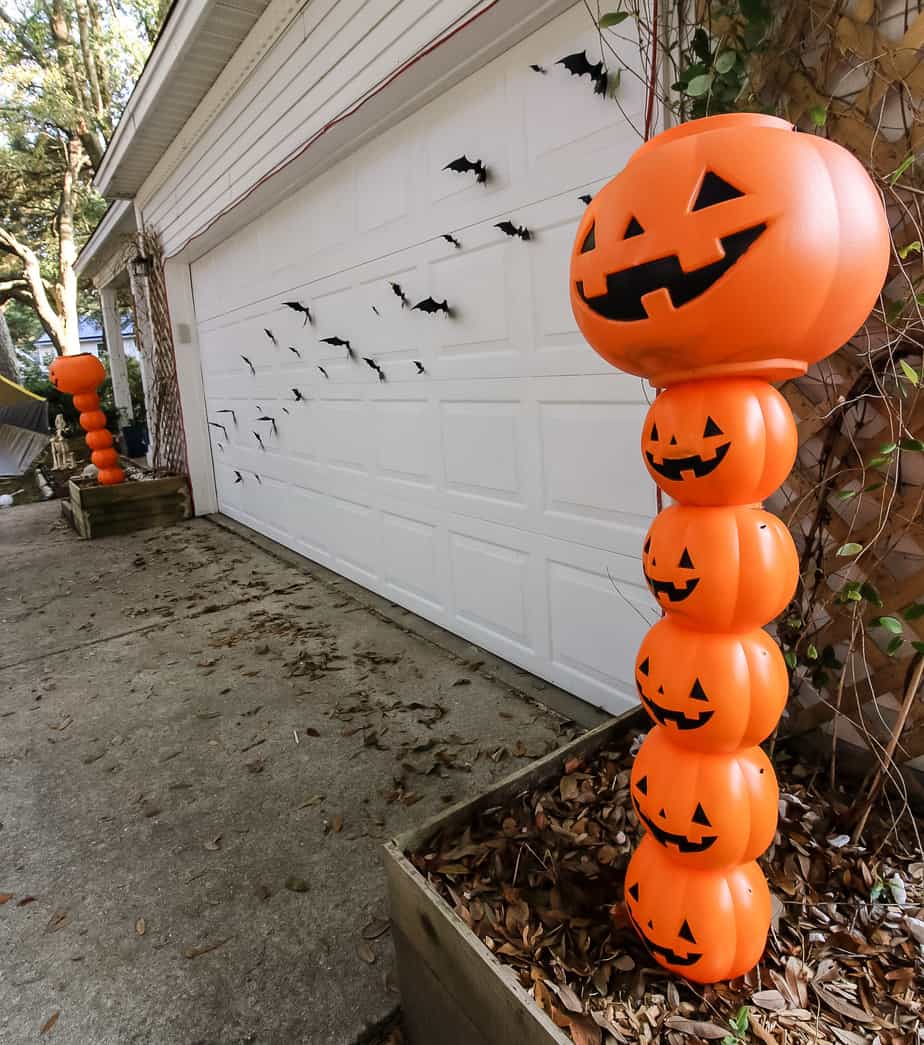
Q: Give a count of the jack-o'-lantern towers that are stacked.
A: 2